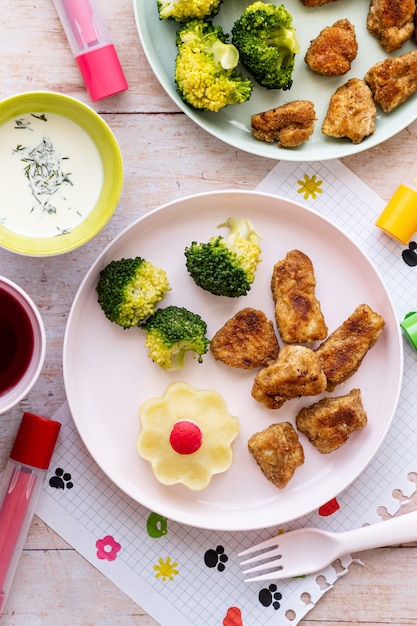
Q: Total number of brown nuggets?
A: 12